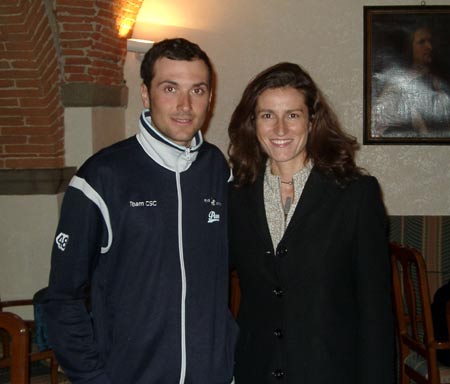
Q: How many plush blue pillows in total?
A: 0